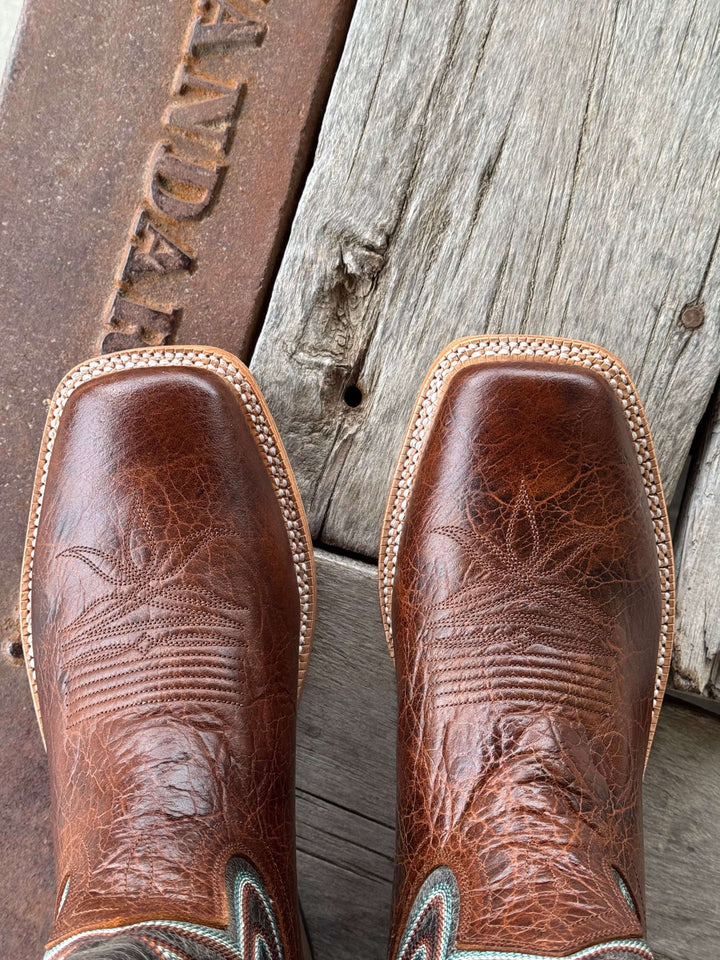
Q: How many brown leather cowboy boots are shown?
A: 2